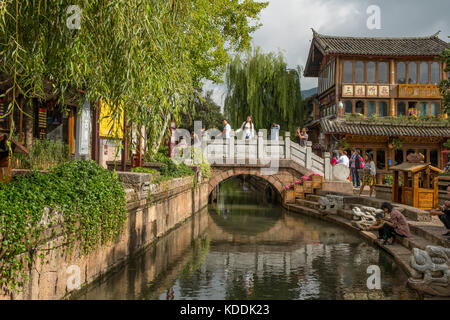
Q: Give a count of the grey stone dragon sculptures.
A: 3